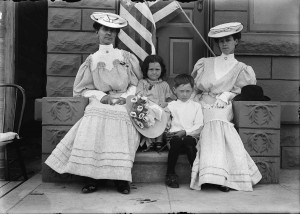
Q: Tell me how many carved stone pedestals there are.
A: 2